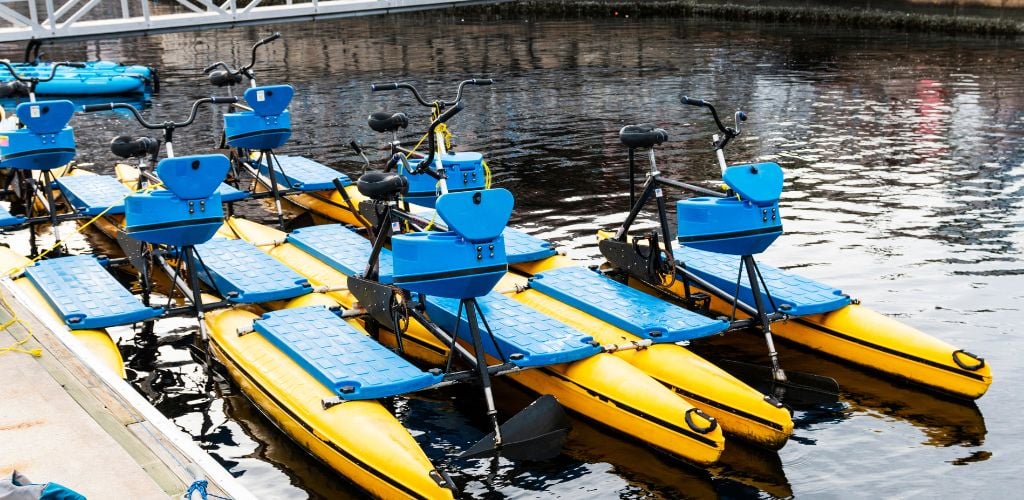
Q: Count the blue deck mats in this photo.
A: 12